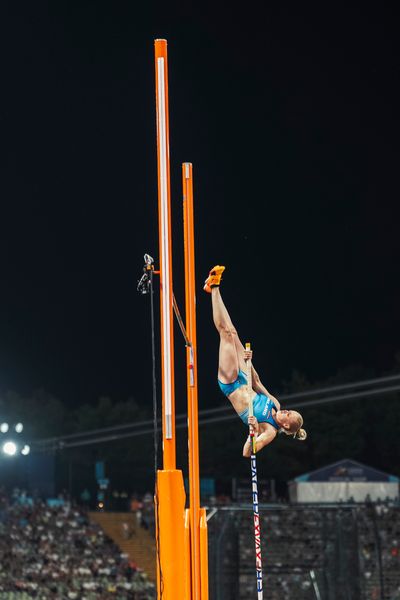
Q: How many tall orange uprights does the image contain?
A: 2